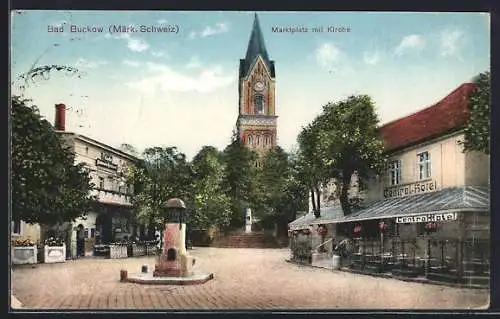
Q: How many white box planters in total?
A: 2